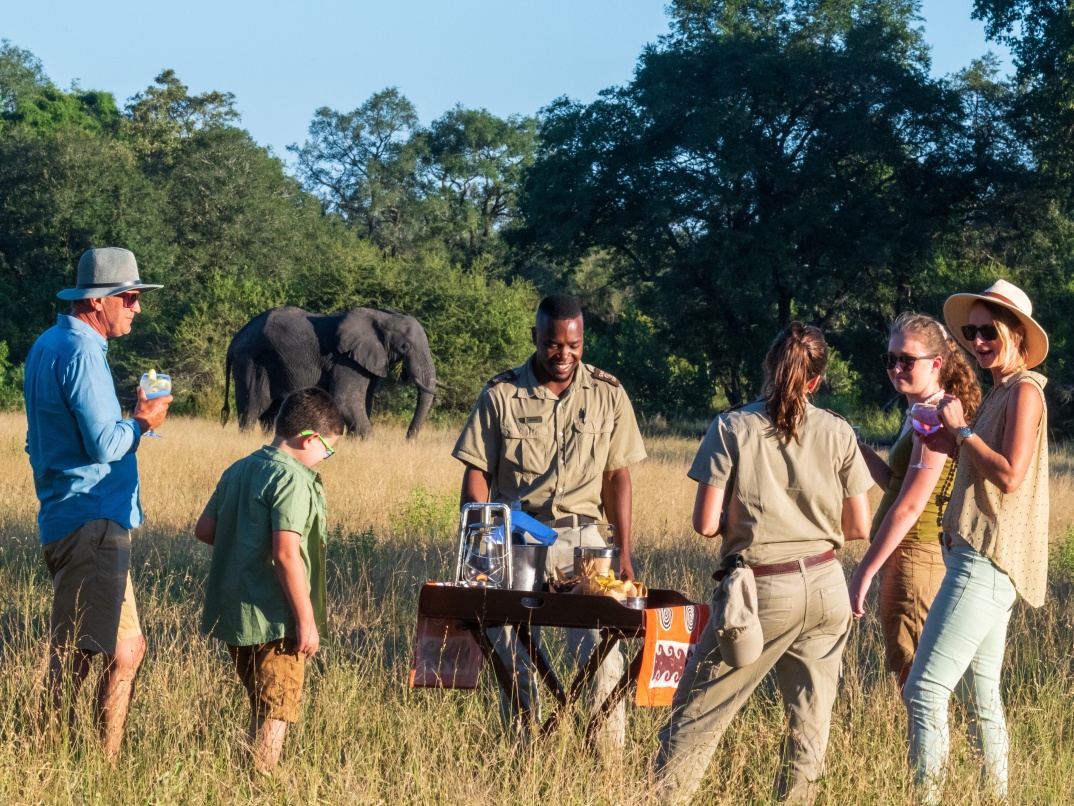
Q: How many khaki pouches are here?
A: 1